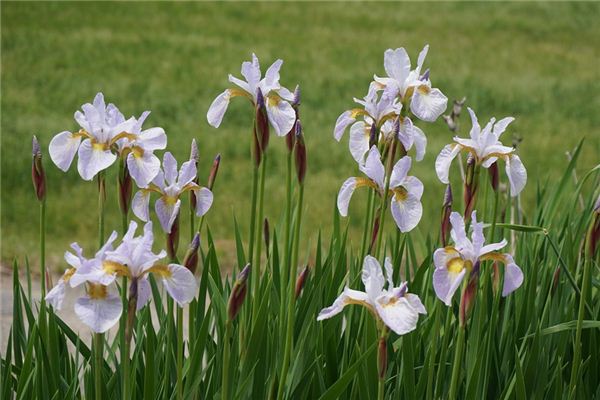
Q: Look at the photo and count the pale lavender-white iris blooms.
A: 12